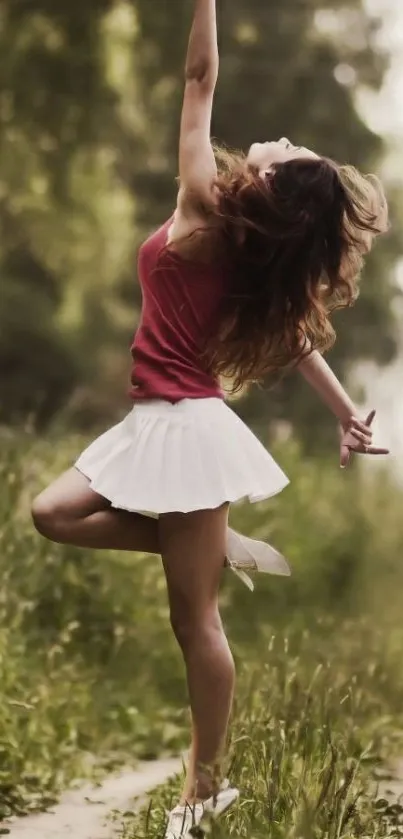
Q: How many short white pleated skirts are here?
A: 1